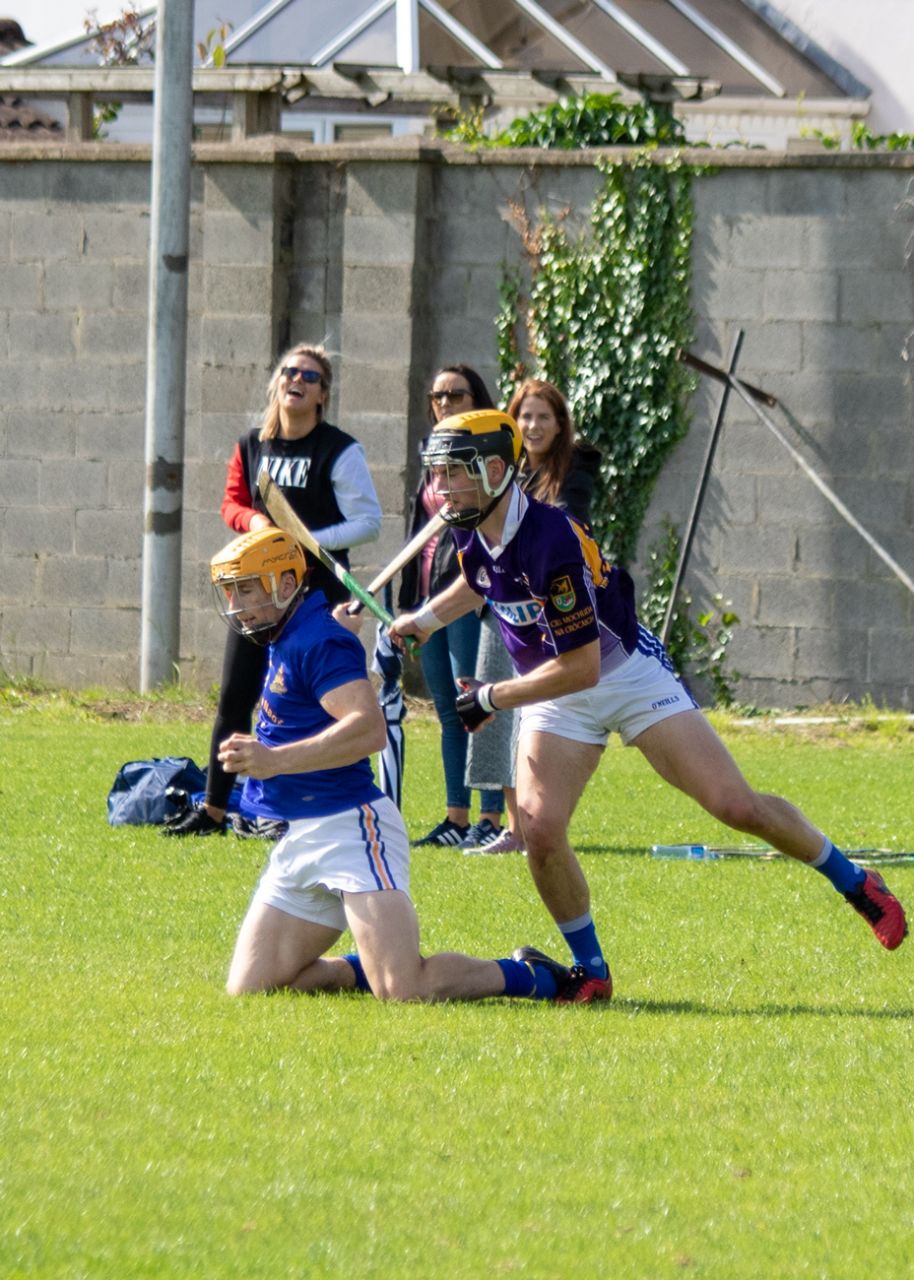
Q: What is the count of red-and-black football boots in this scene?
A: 2